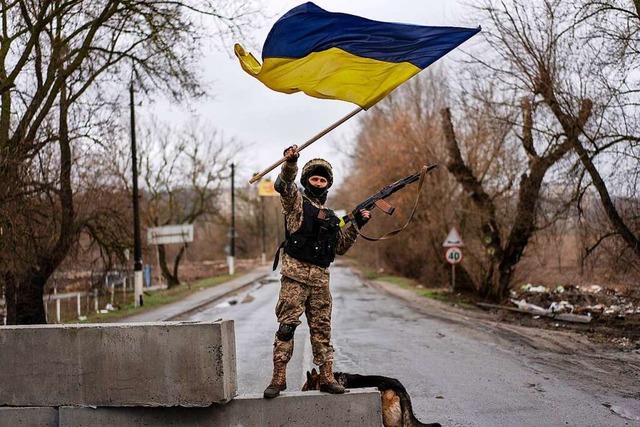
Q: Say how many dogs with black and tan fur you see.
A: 1